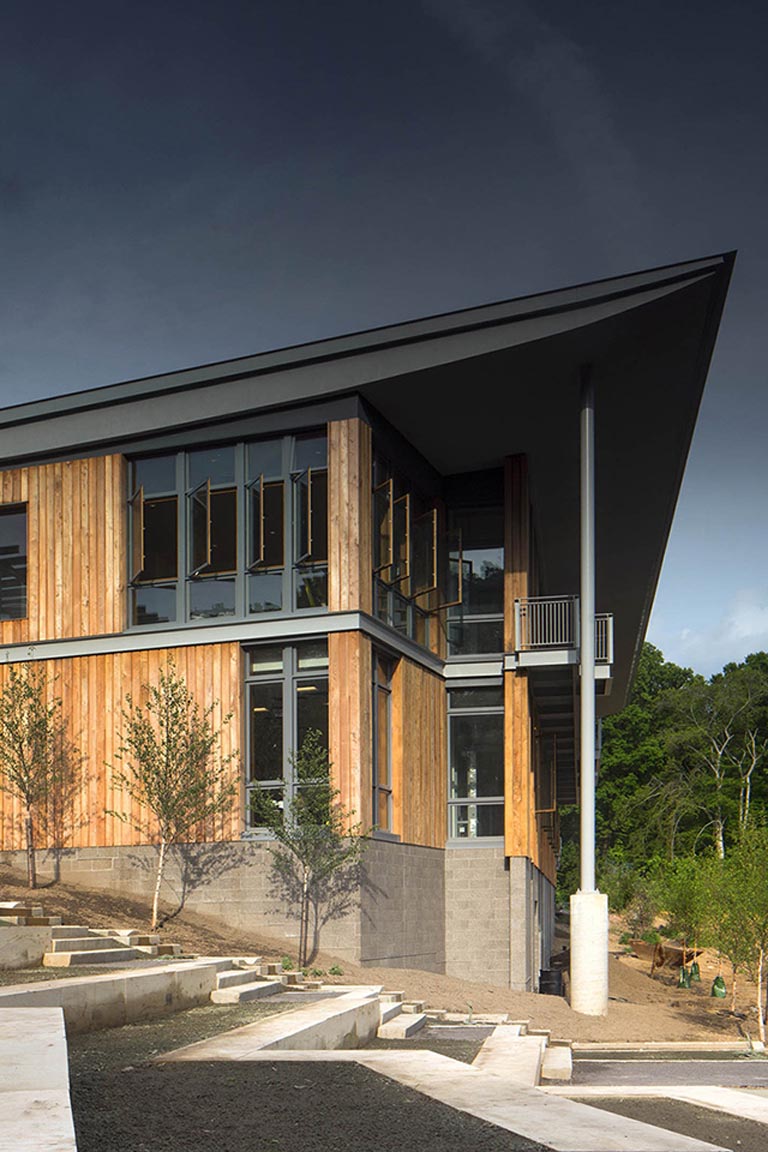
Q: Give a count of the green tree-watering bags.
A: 3